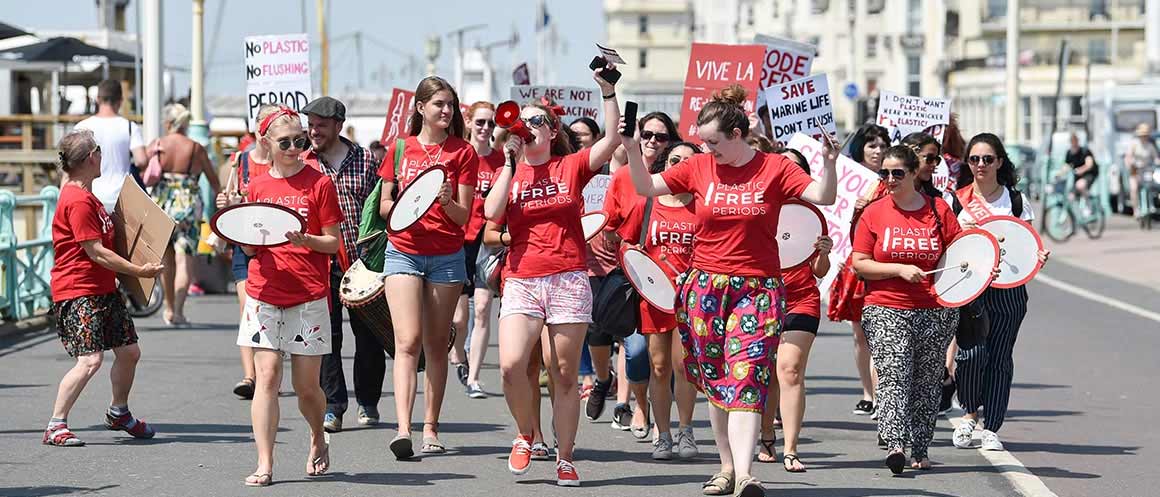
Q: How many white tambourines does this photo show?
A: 7